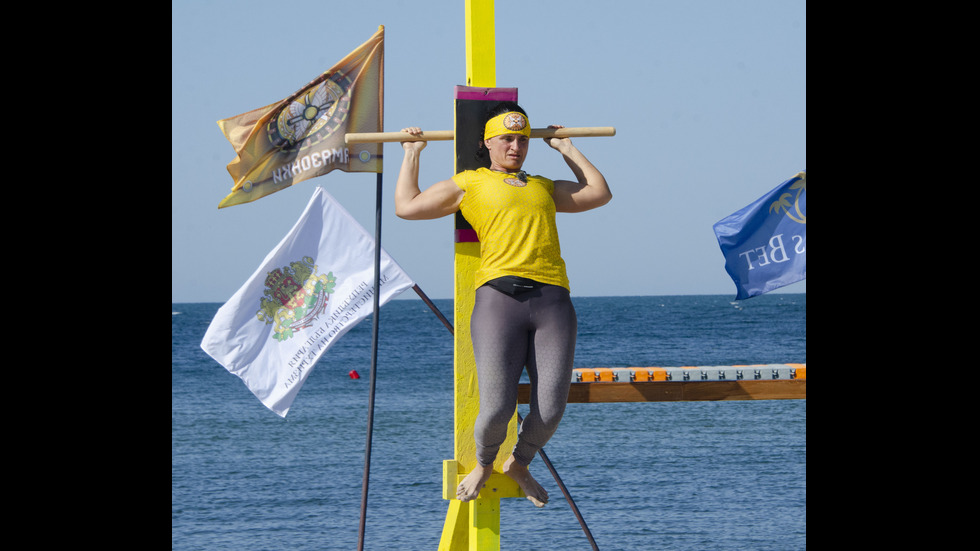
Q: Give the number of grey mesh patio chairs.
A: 0